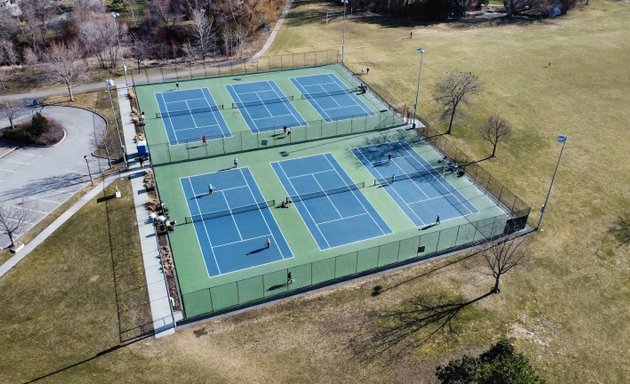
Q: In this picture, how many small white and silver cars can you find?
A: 0